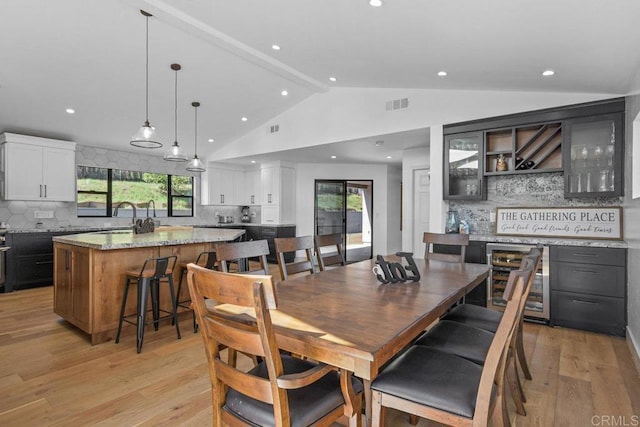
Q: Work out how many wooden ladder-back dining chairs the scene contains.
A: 8